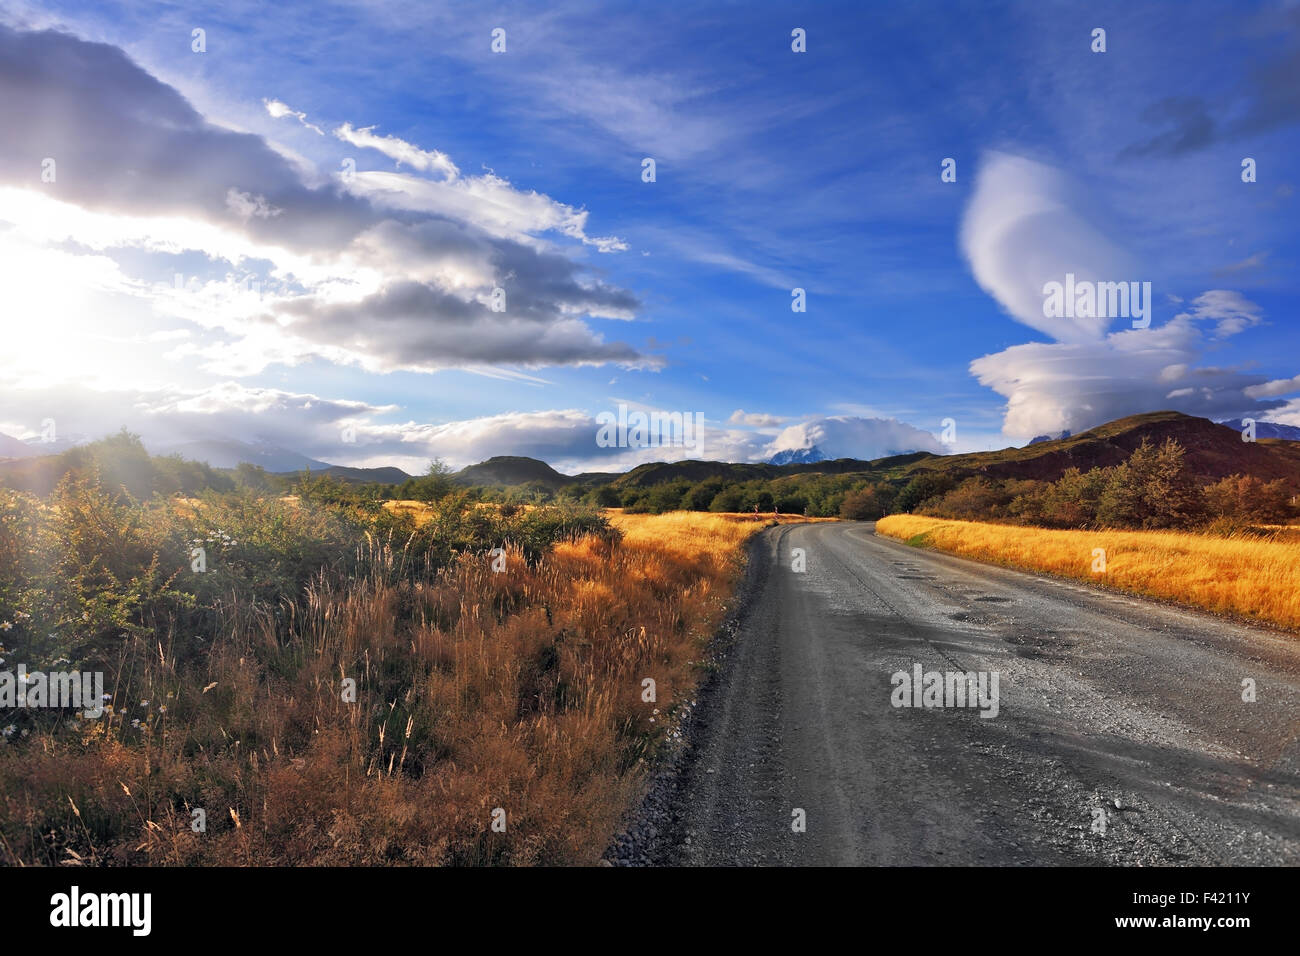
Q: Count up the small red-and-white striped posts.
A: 2